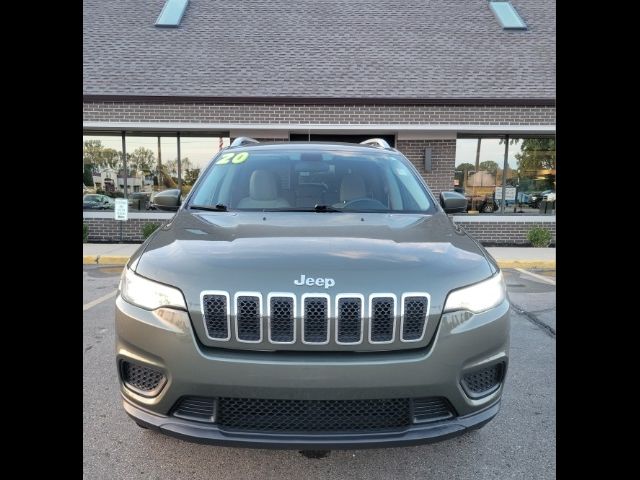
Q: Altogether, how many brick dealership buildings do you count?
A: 1